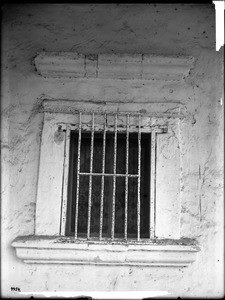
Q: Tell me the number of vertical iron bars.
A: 6